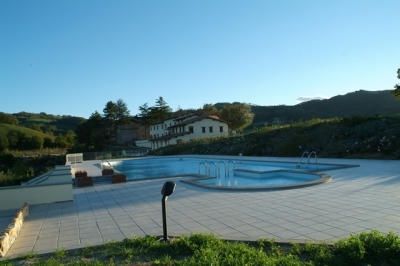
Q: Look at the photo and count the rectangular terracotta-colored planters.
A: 4